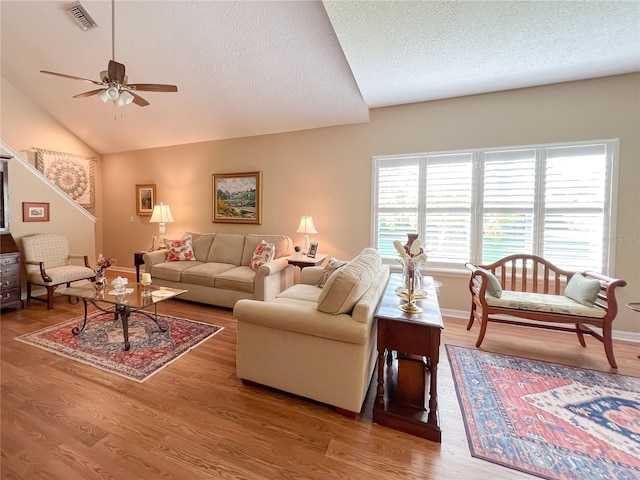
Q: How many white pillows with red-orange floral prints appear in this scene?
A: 2